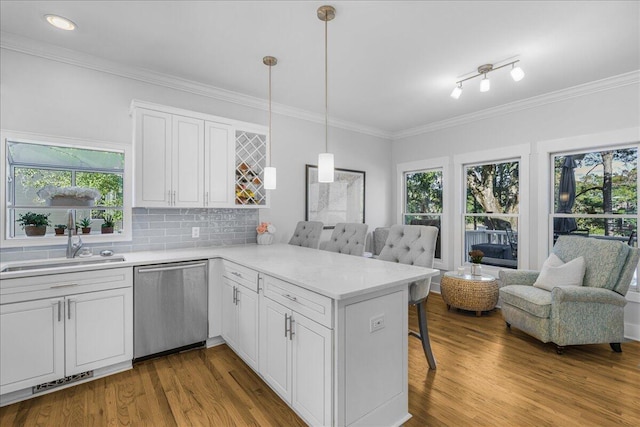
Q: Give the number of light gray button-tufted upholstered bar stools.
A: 3